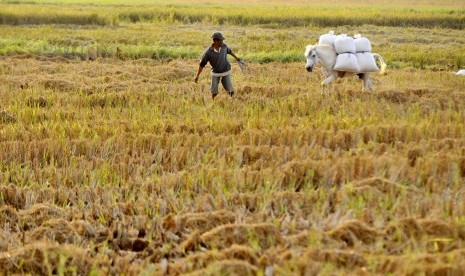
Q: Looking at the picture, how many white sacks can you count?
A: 5